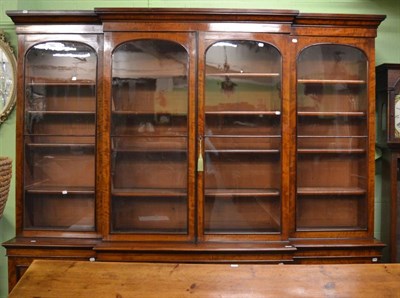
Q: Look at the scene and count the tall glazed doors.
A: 4